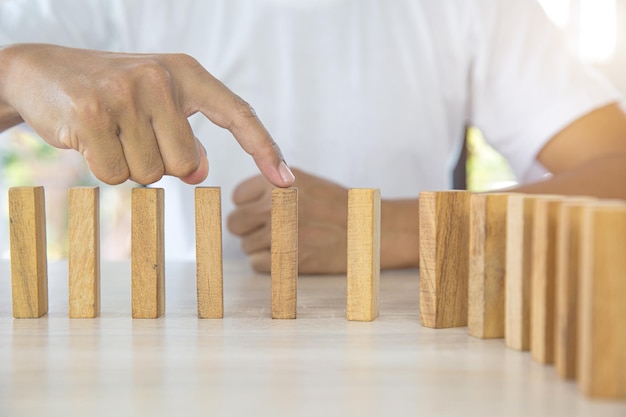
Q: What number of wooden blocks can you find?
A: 12